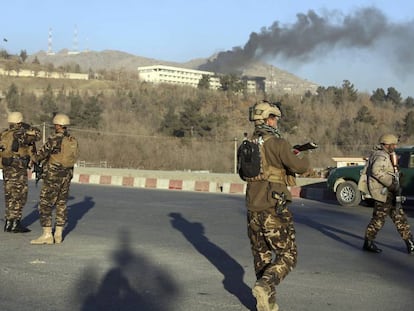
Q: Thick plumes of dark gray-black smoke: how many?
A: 1